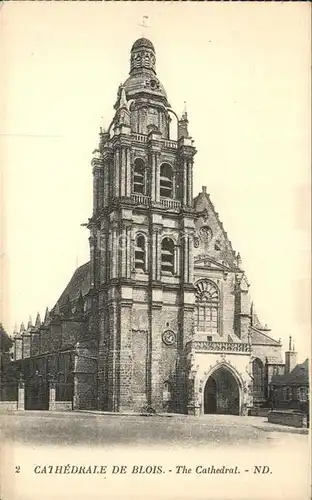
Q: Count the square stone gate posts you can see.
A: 2